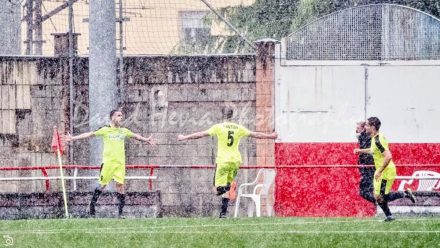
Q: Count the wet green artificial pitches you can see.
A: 1